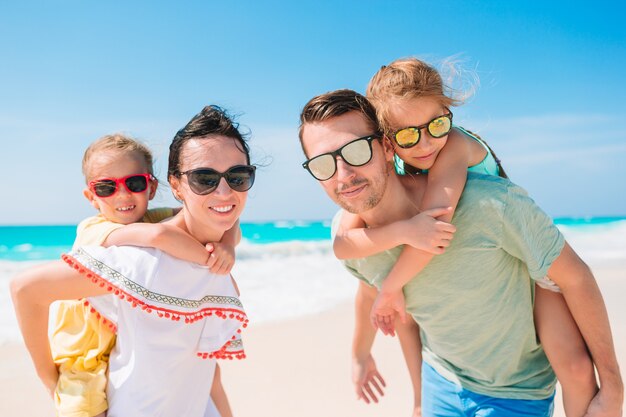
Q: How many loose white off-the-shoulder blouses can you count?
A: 1